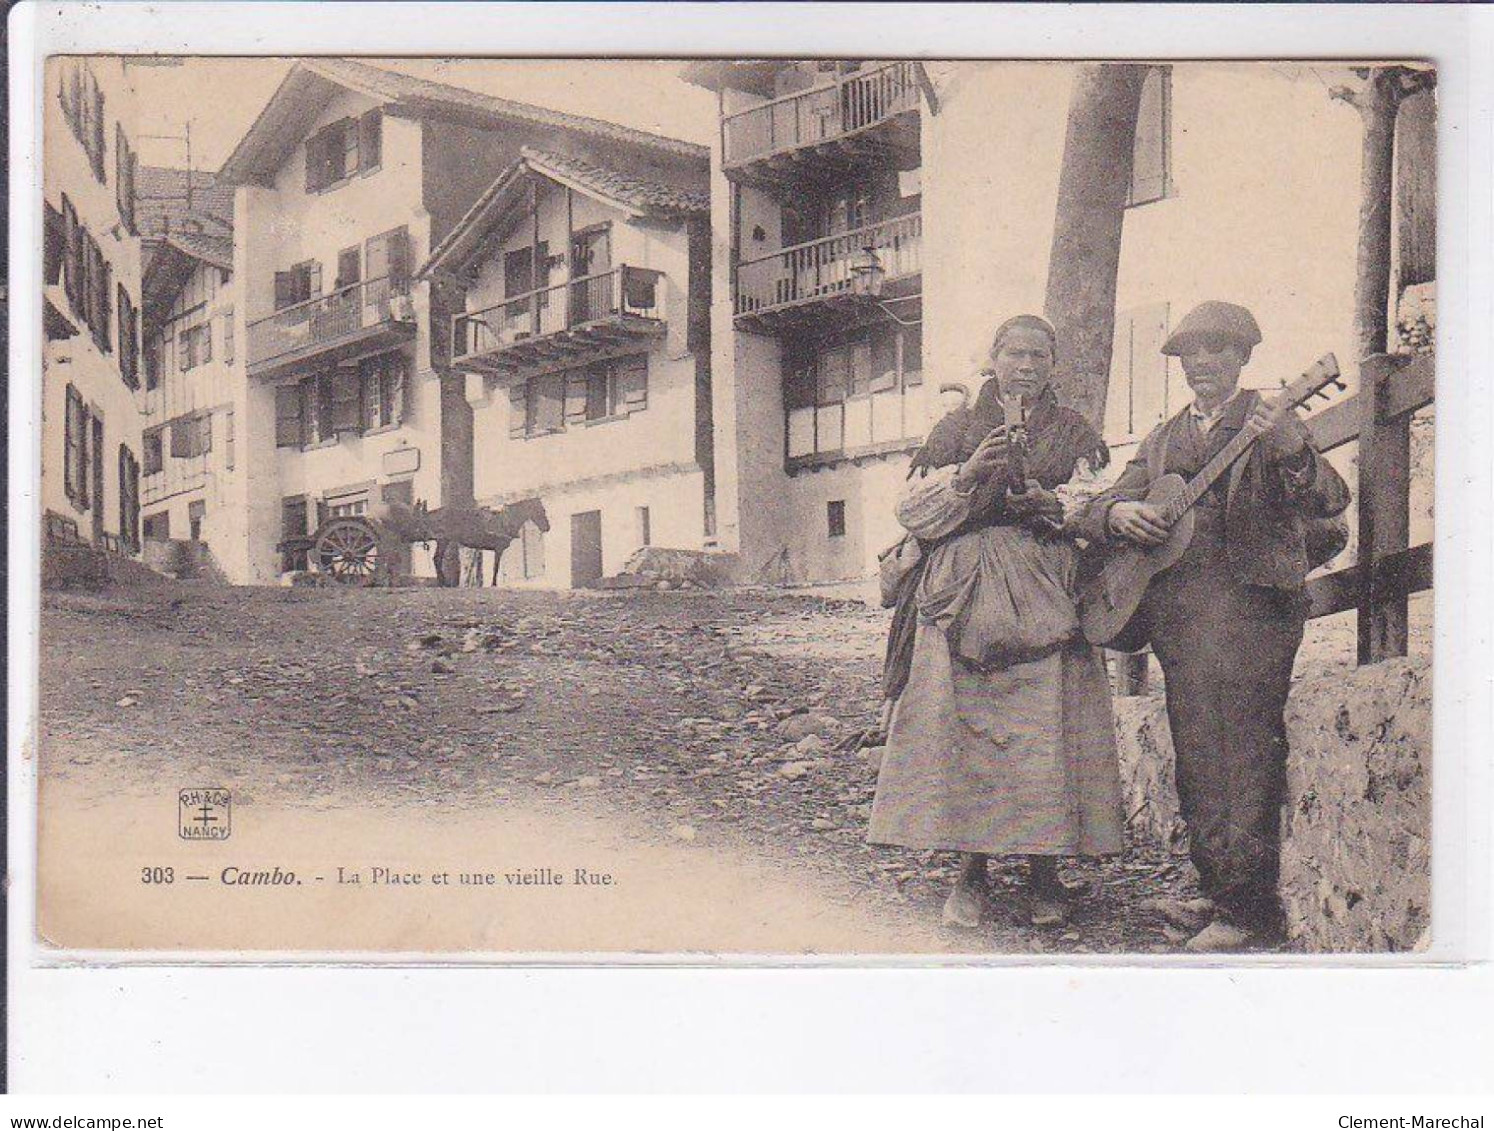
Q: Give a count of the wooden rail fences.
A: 1